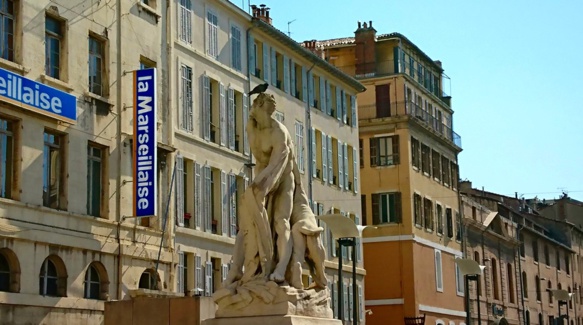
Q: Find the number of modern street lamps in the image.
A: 3